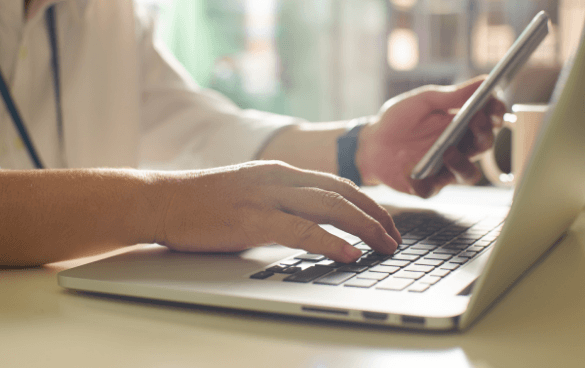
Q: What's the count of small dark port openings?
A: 3